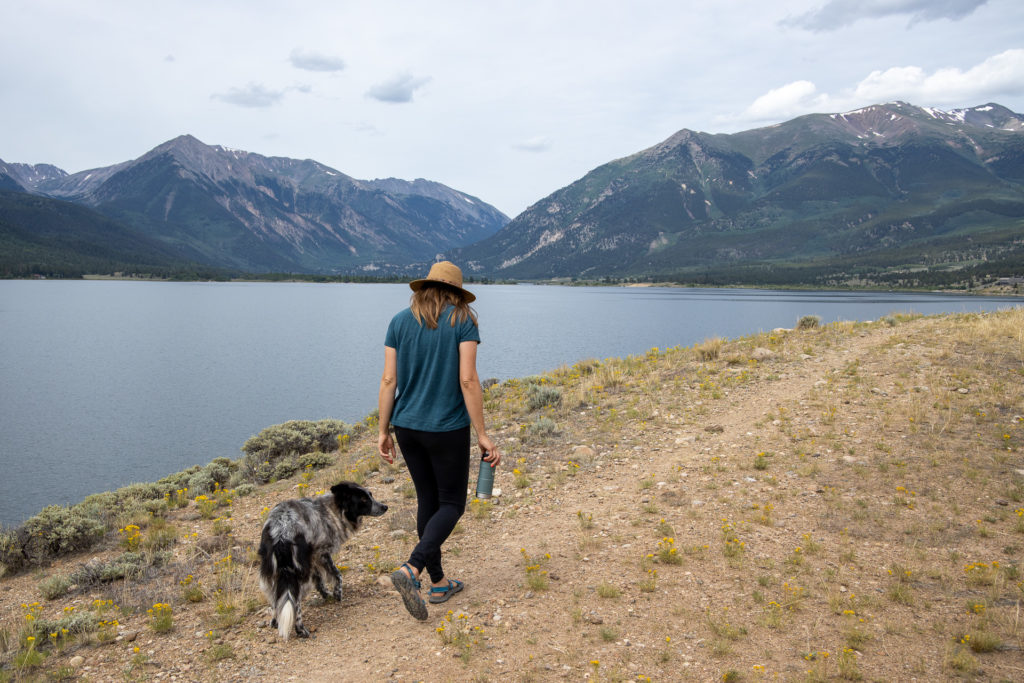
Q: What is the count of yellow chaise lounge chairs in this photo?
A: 0